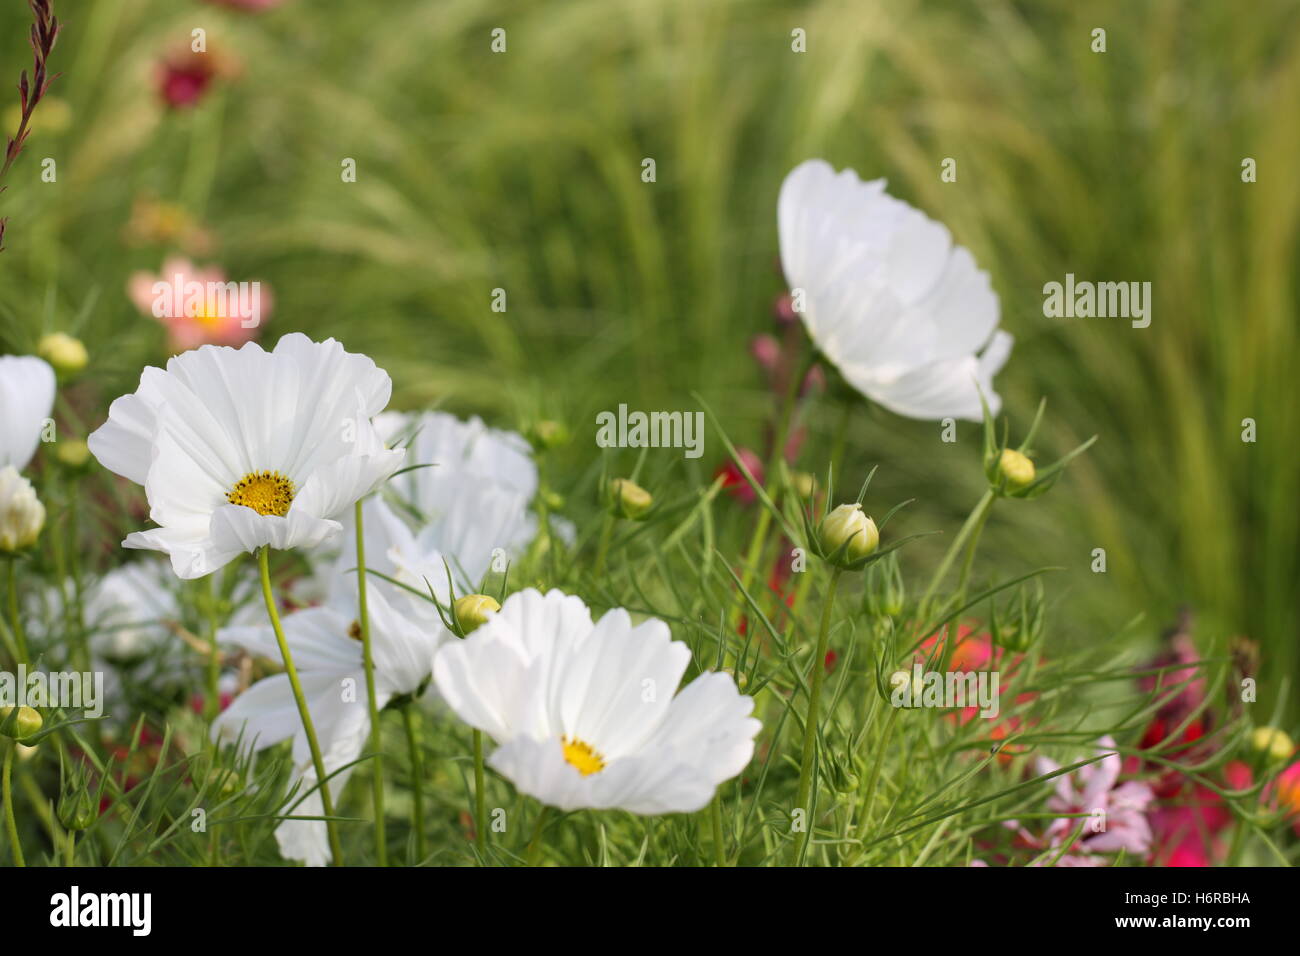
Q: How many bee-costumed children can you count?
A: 0